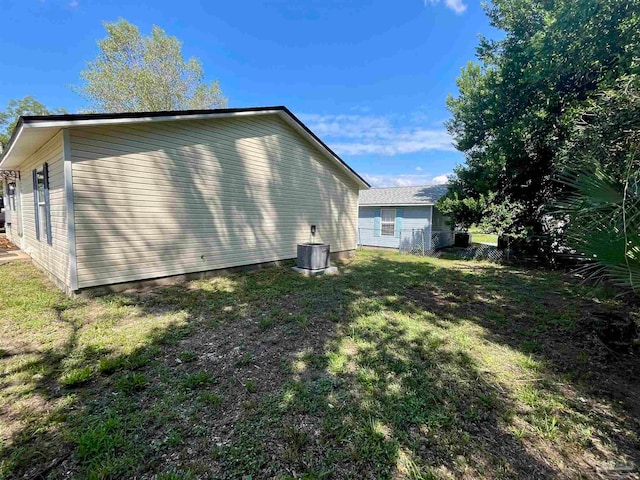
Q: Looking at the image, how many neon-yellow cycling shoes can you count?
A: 0